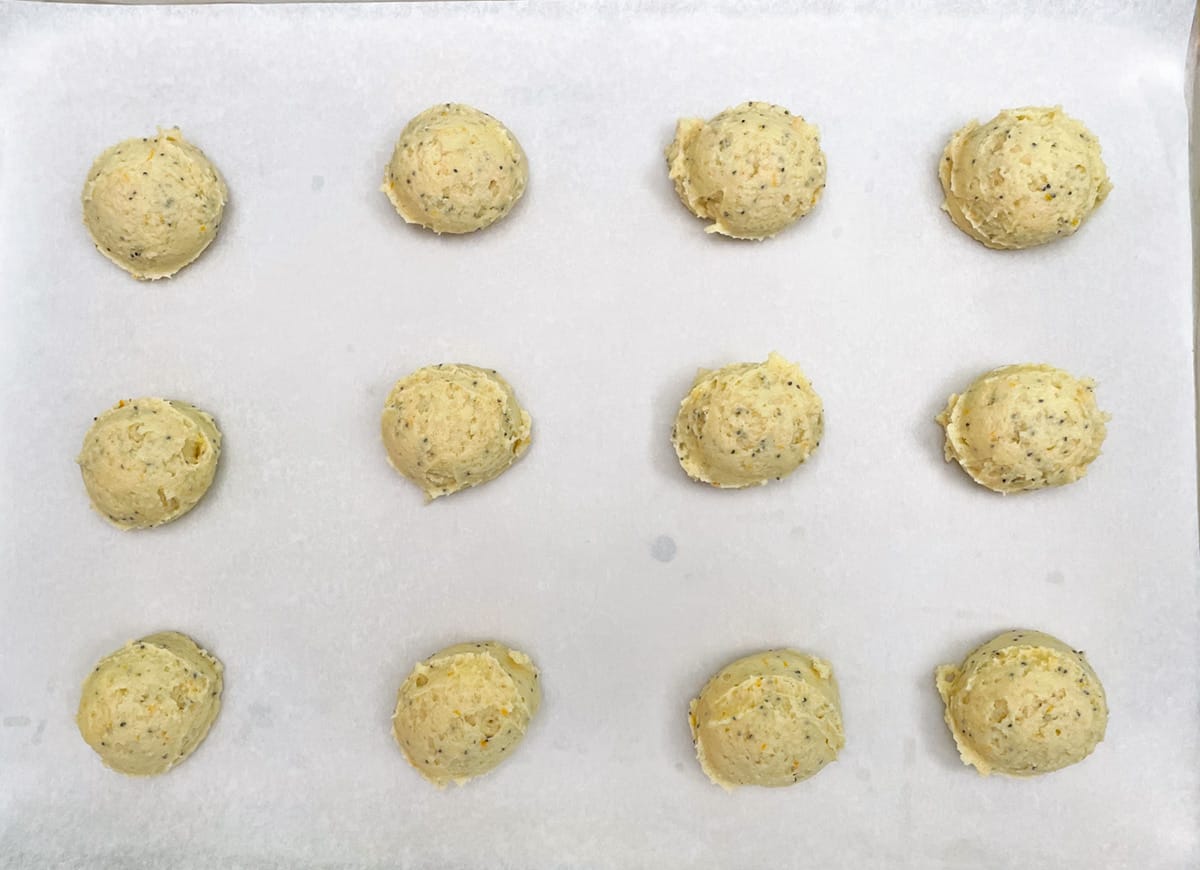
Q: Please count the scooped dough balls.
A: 12